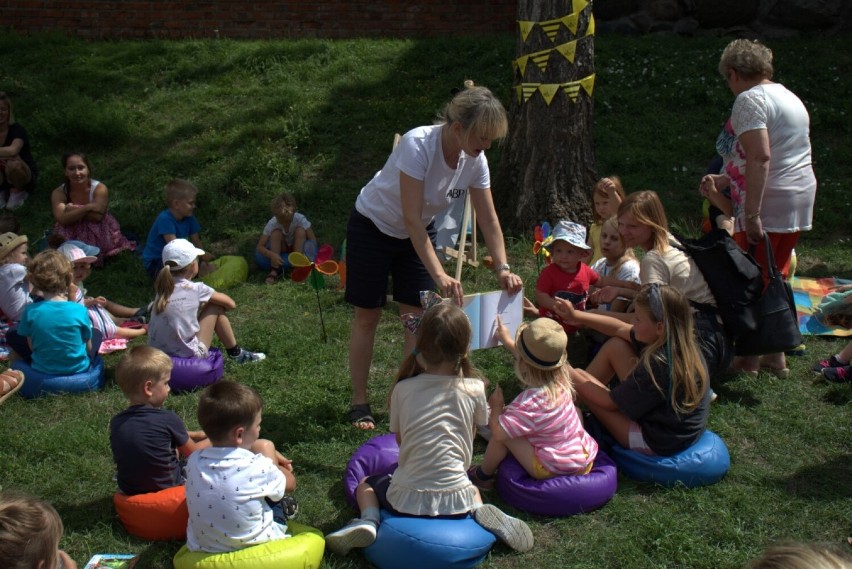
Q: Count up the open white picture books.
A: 1